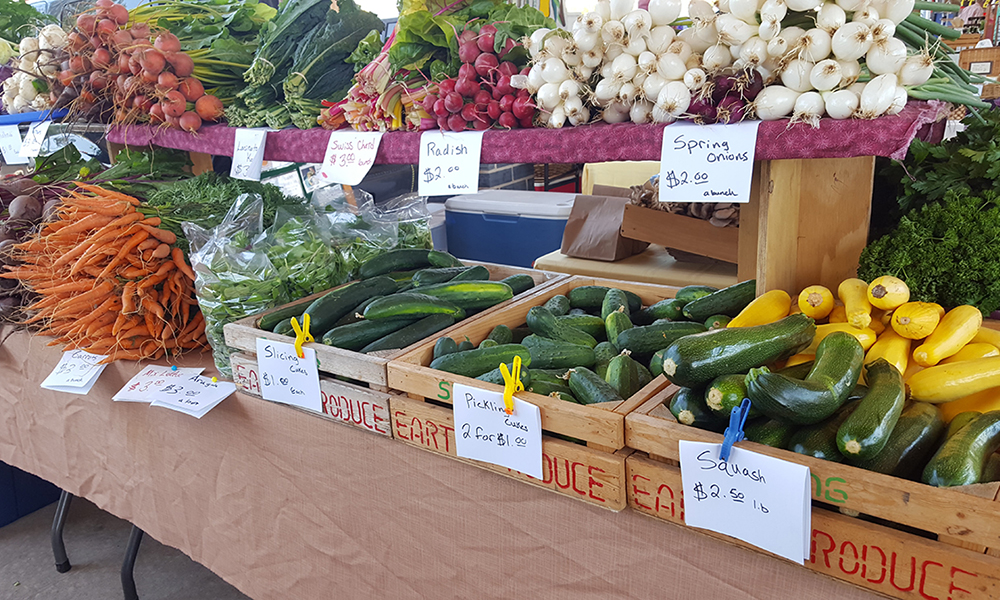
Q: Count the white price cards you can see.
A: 12